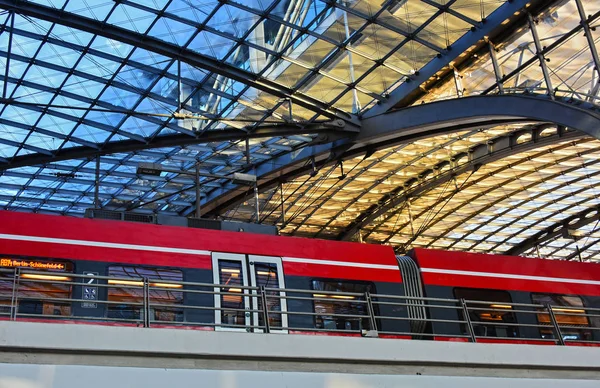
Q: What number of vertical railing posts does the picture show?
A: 6